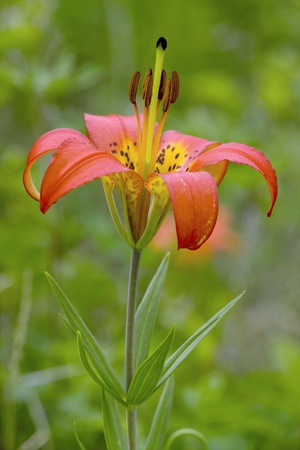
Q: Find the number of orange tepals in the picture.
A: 6